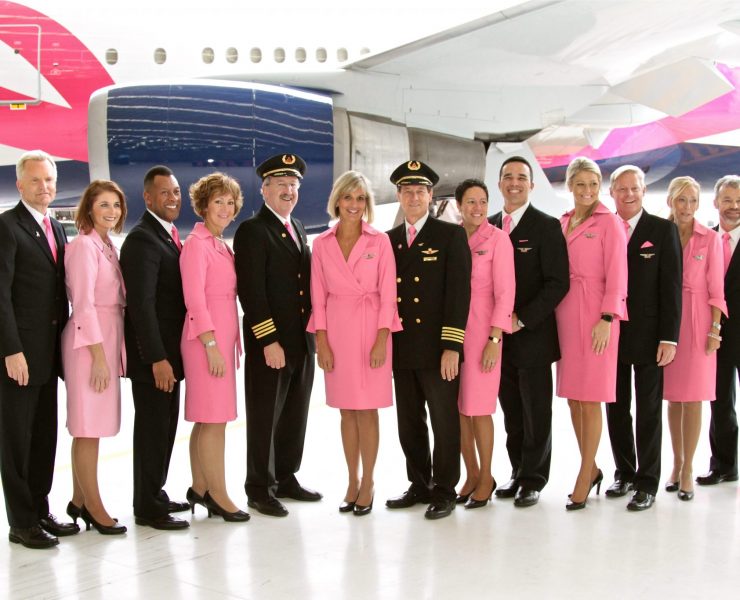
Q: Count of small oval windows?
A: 10